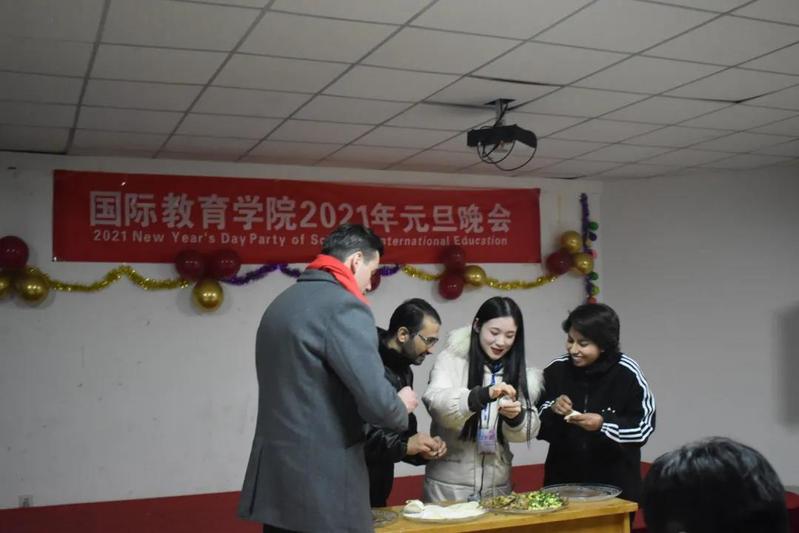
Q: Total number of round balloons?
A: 13